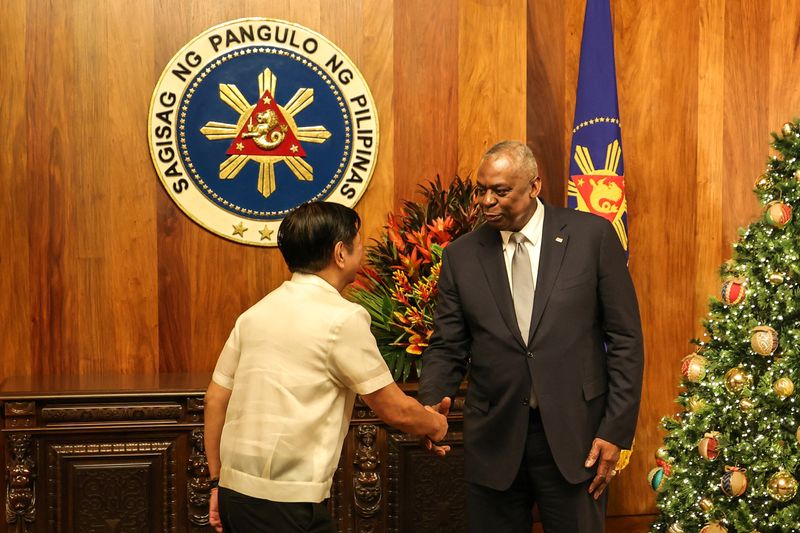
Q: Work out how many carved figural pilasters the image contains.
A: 3